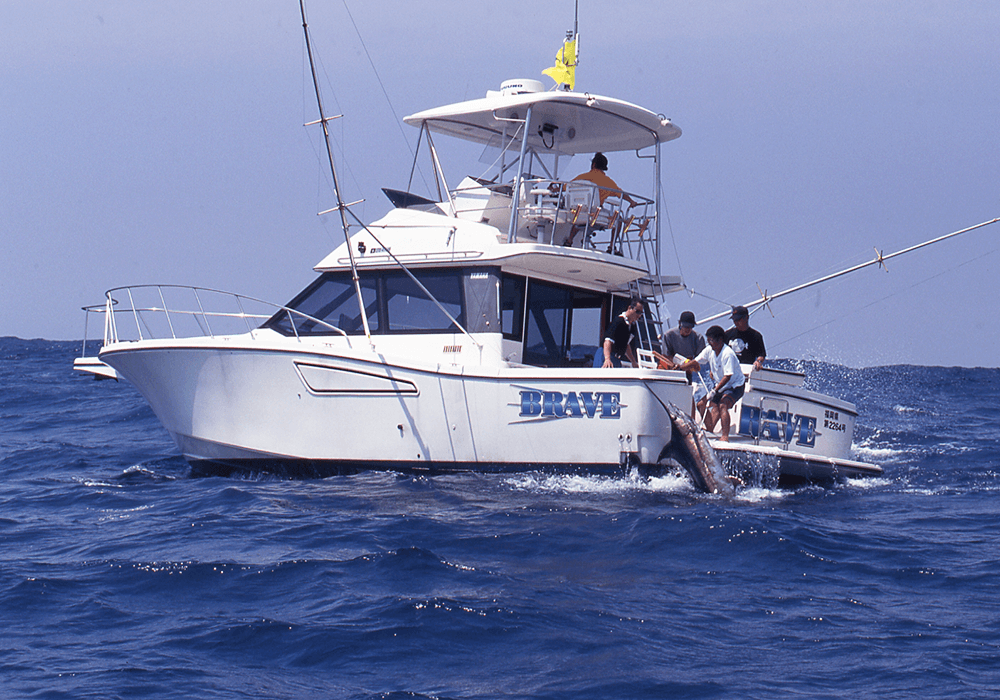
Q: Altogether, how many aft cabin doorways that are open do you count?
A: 1